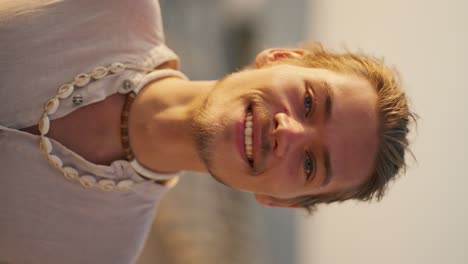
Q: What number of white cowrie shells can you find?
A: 12